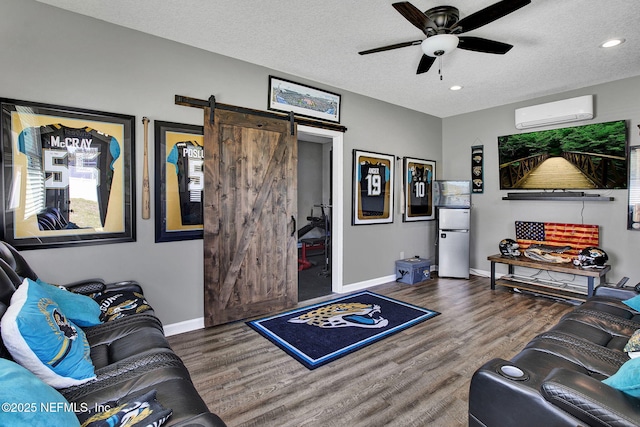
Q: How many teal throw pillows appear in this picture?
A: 5